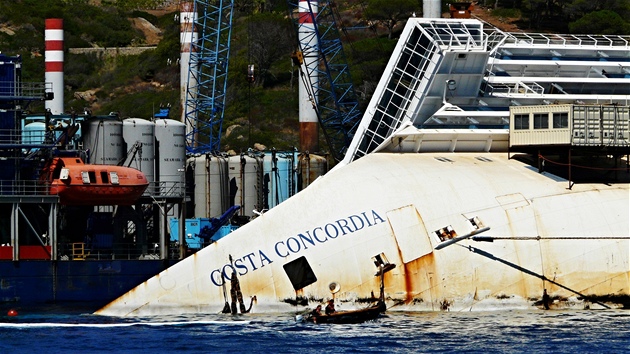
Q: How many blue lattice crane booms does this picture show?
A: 2